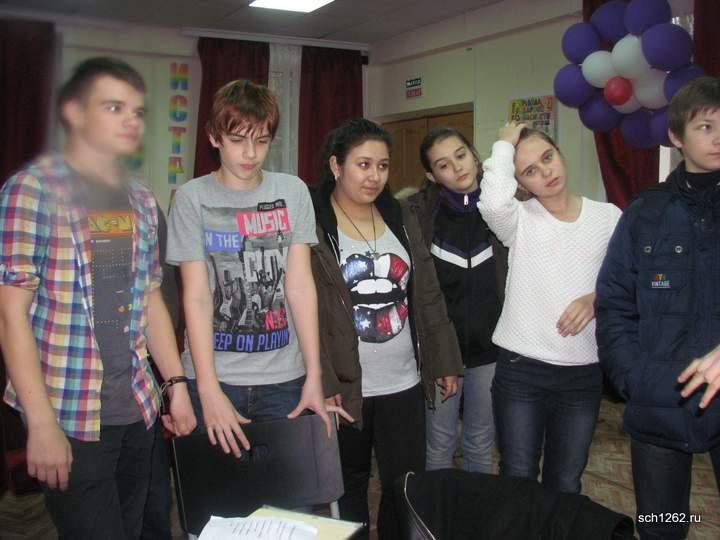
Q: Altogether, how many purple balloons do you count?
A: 9